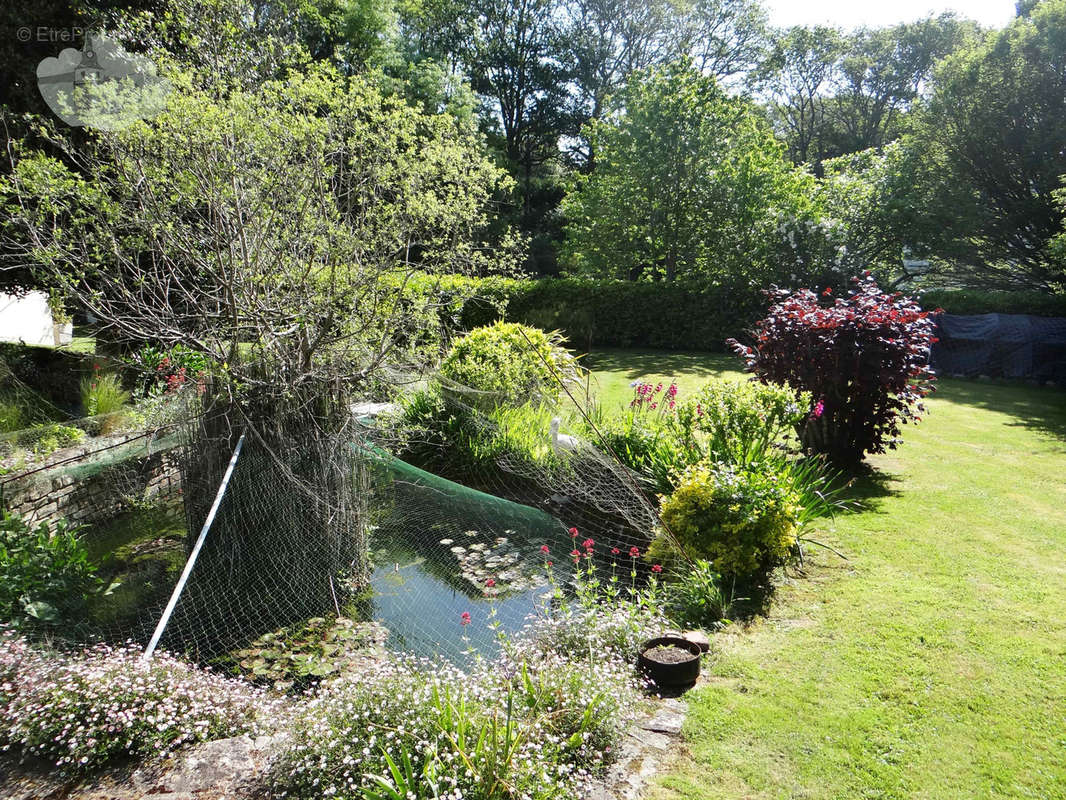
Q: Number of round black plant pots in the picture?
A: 1